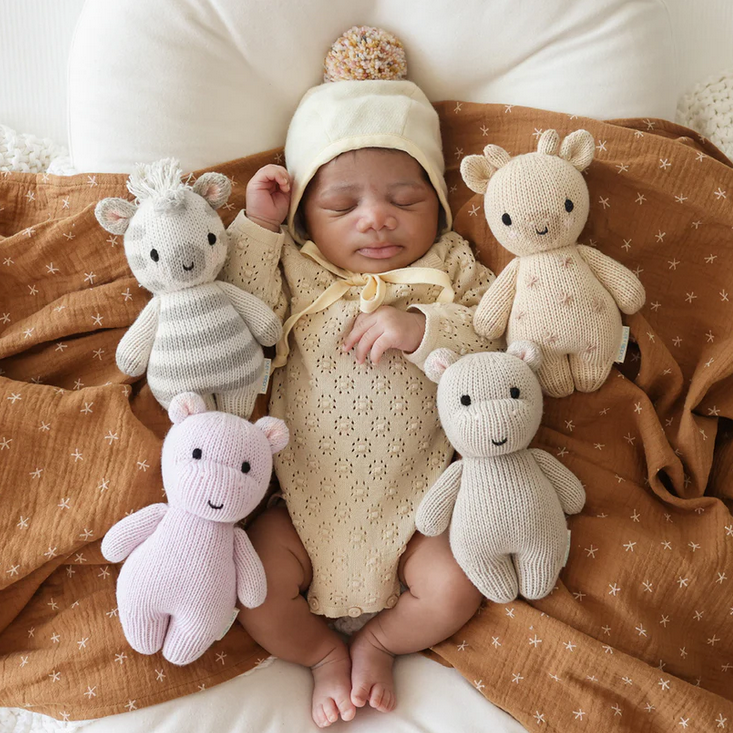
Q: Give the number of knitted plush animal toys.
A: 4